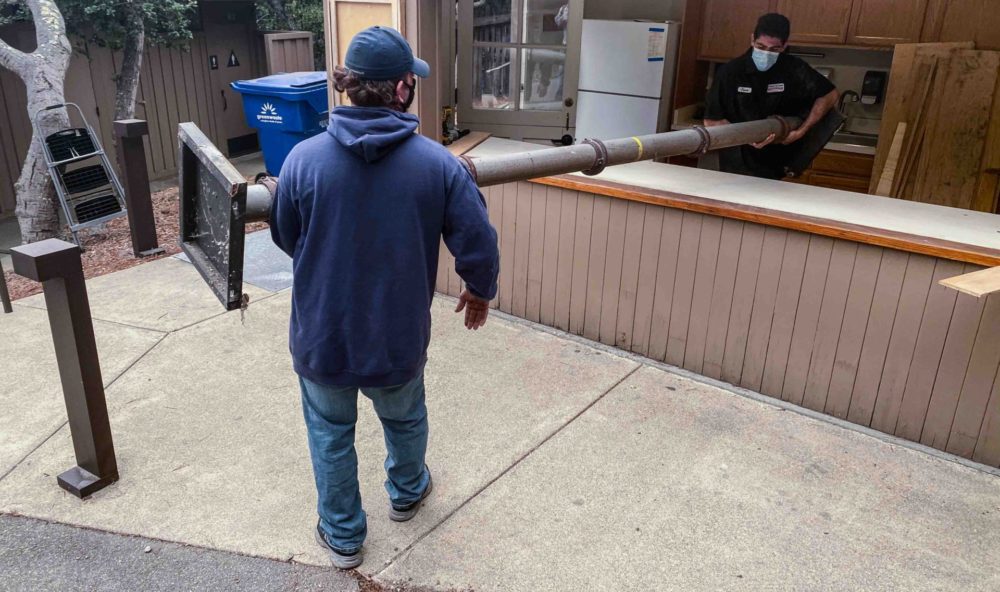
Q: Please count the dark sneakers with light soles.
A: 2